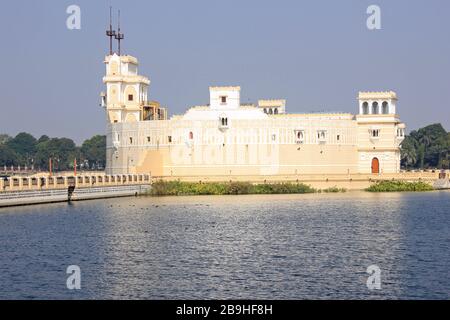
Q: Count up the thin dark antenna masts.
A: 2